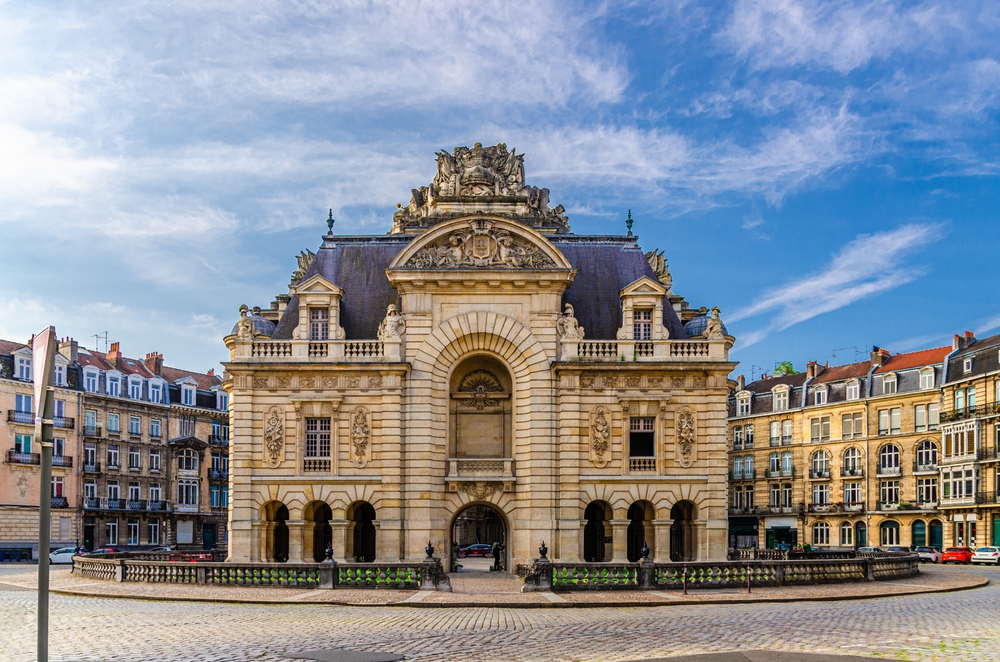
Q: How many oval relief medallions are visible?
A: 4